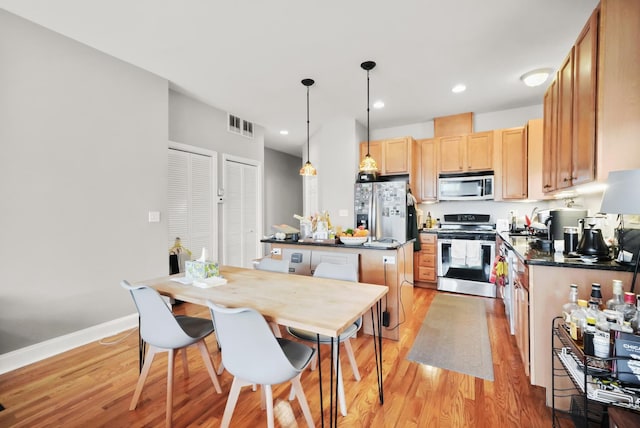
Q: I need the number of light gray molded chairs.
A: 4